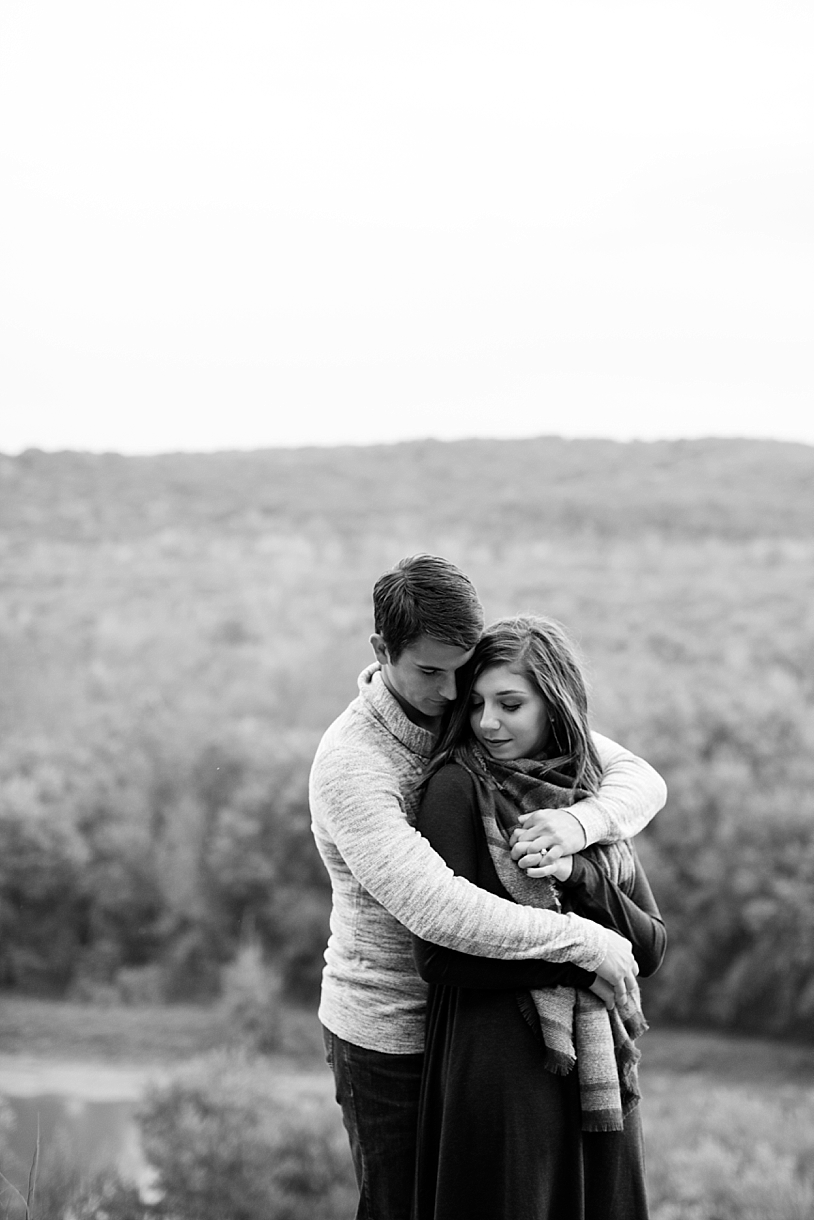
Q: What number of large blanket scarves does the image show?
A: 1